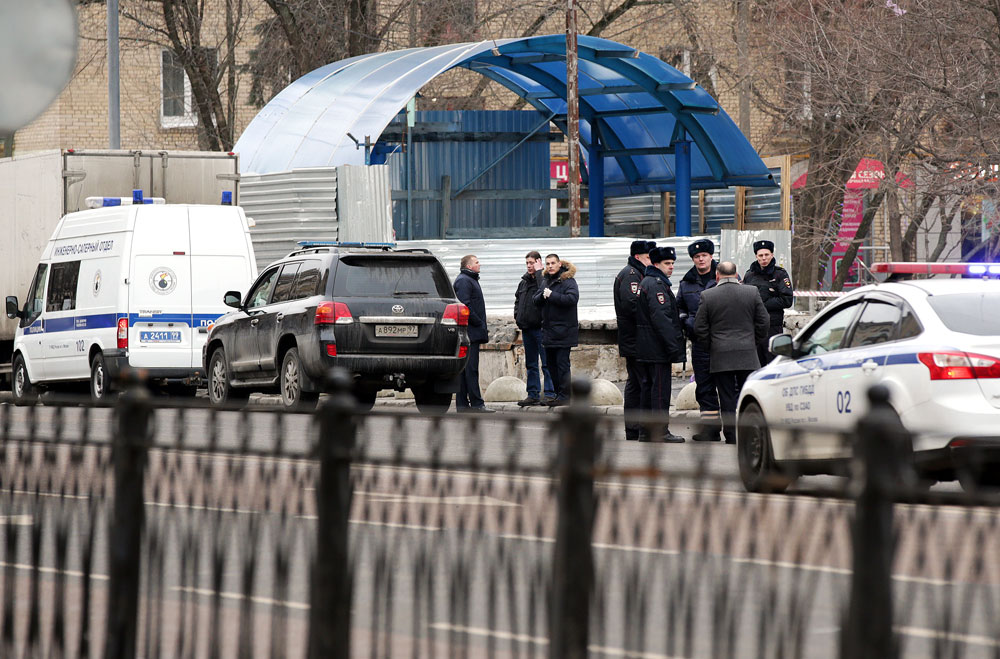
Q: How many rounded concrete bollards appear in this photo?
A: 3